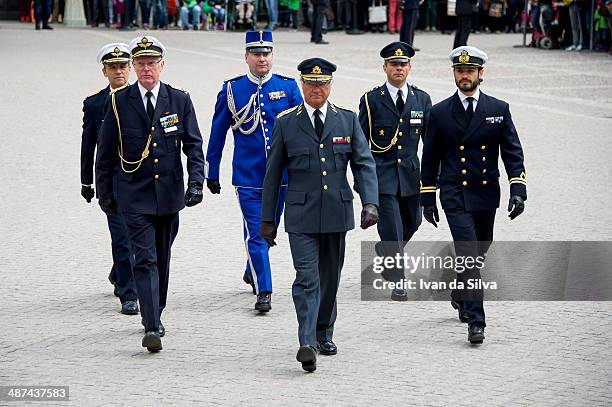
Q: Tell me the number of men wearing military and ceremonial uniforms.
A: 6